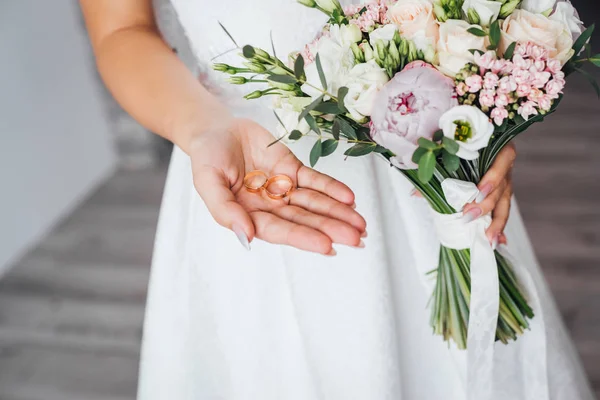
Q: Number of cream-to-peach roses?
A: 3